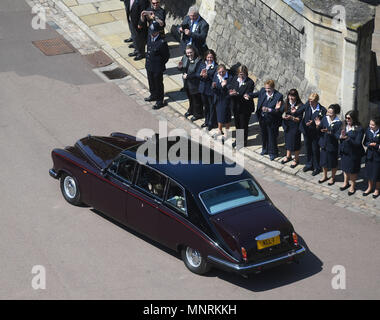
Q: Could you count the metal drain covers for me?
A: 3